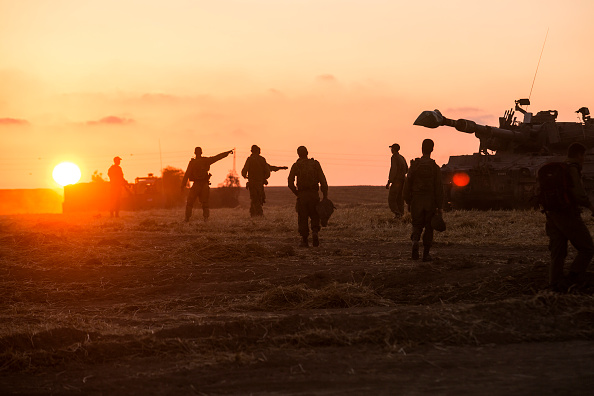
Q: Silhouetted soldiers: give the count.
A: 7